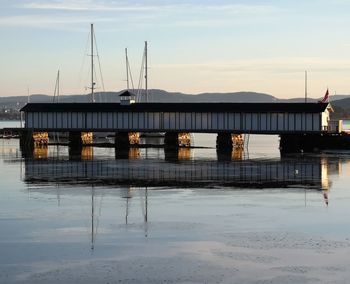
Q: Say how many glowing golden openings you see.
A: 5